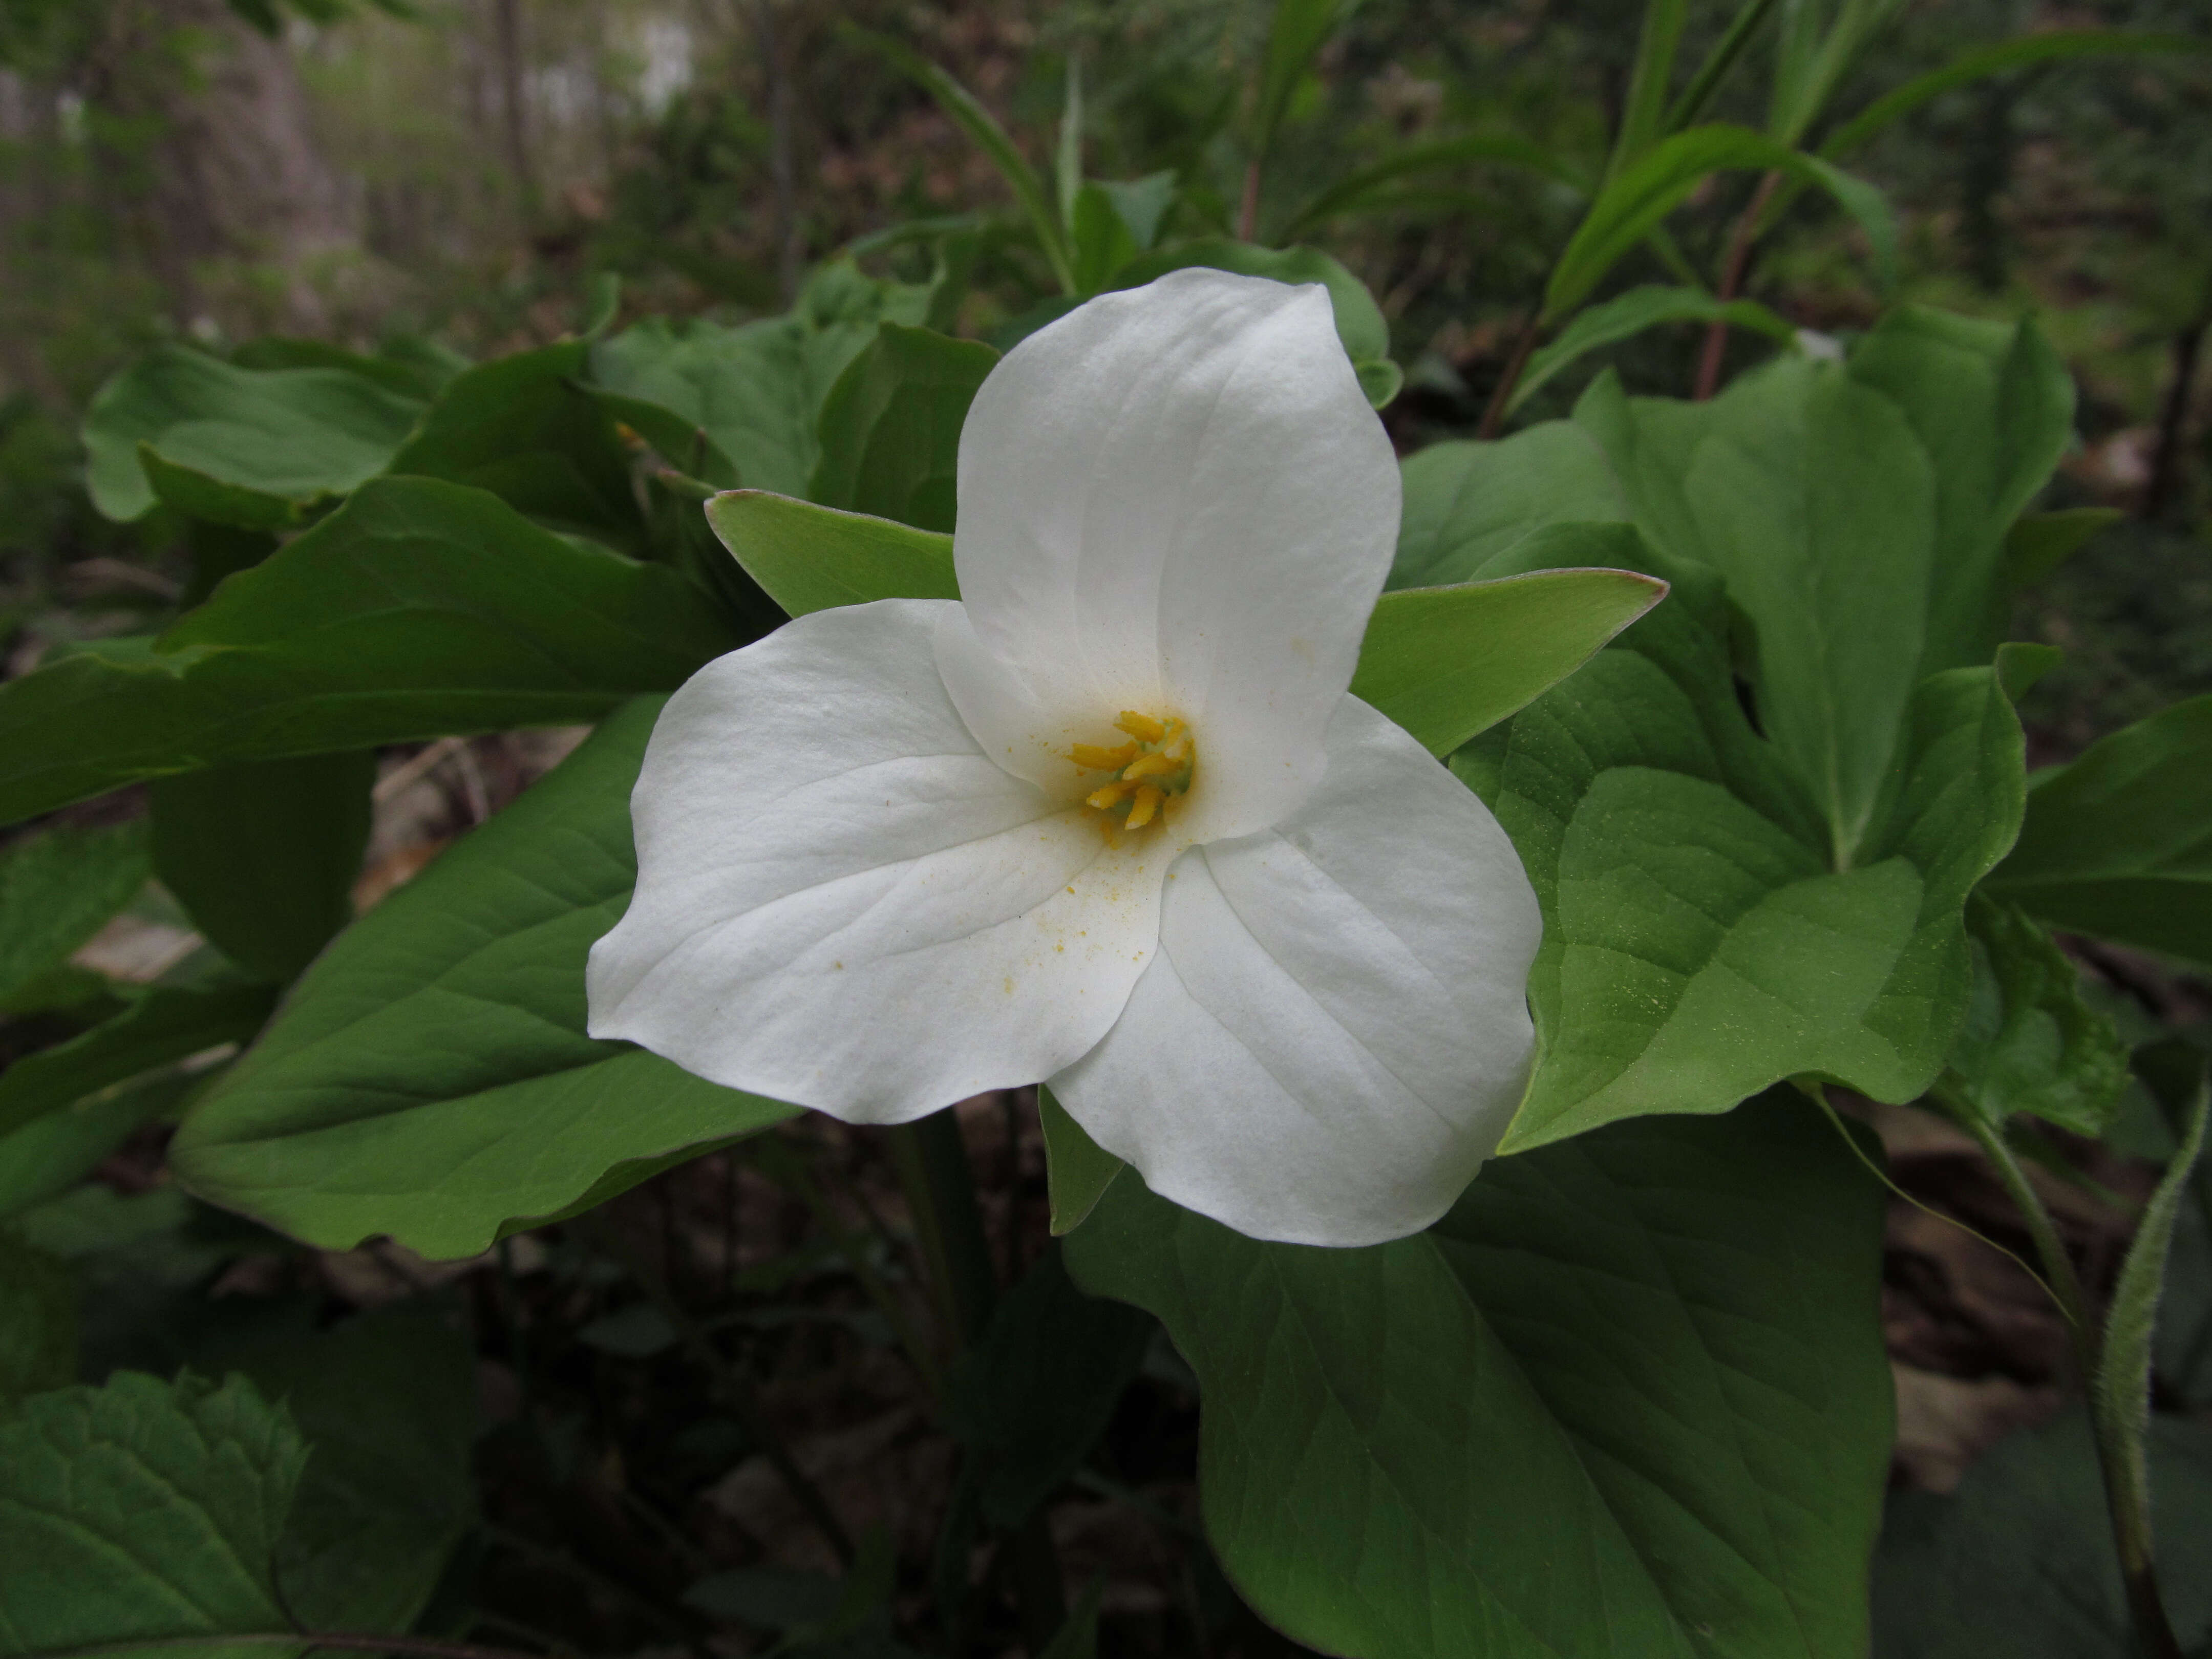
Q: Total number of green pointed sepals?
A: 3